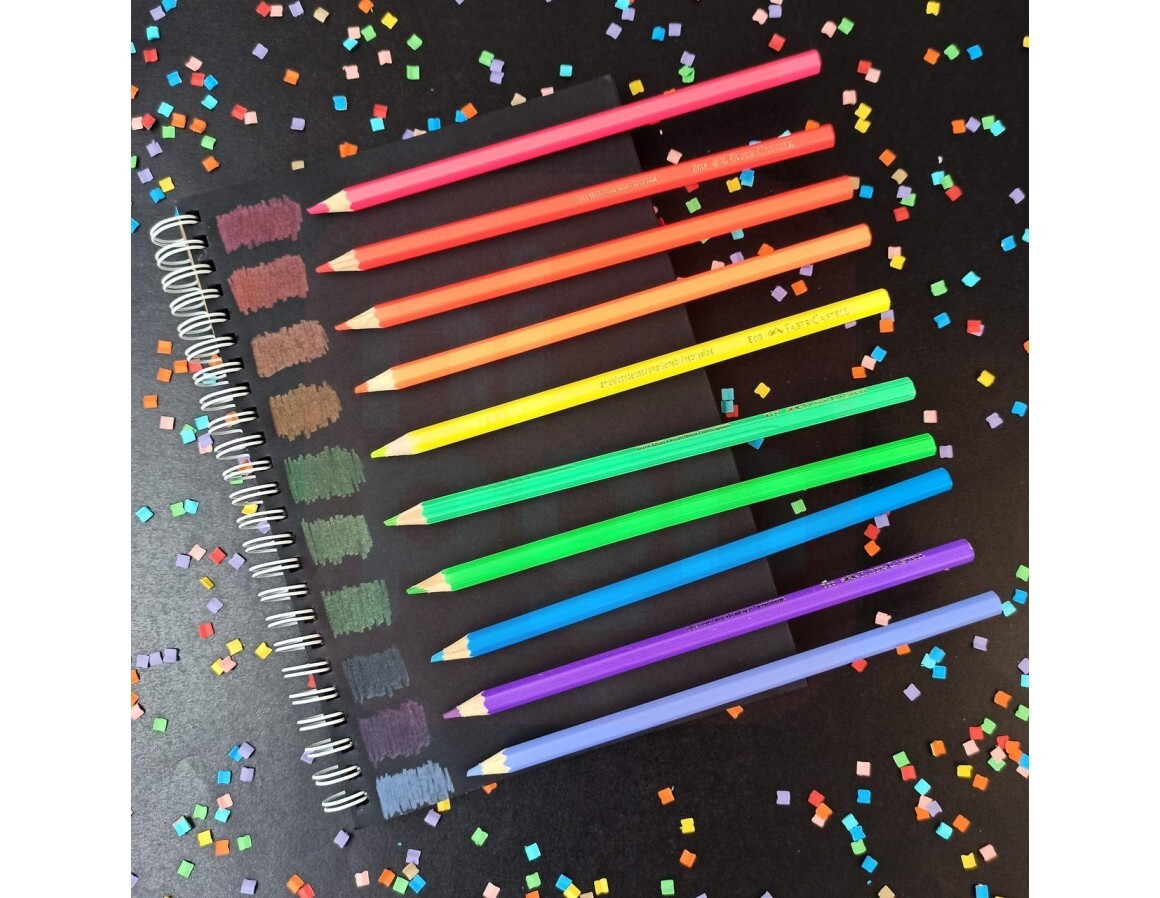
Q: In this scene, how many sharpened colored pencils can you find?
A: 10